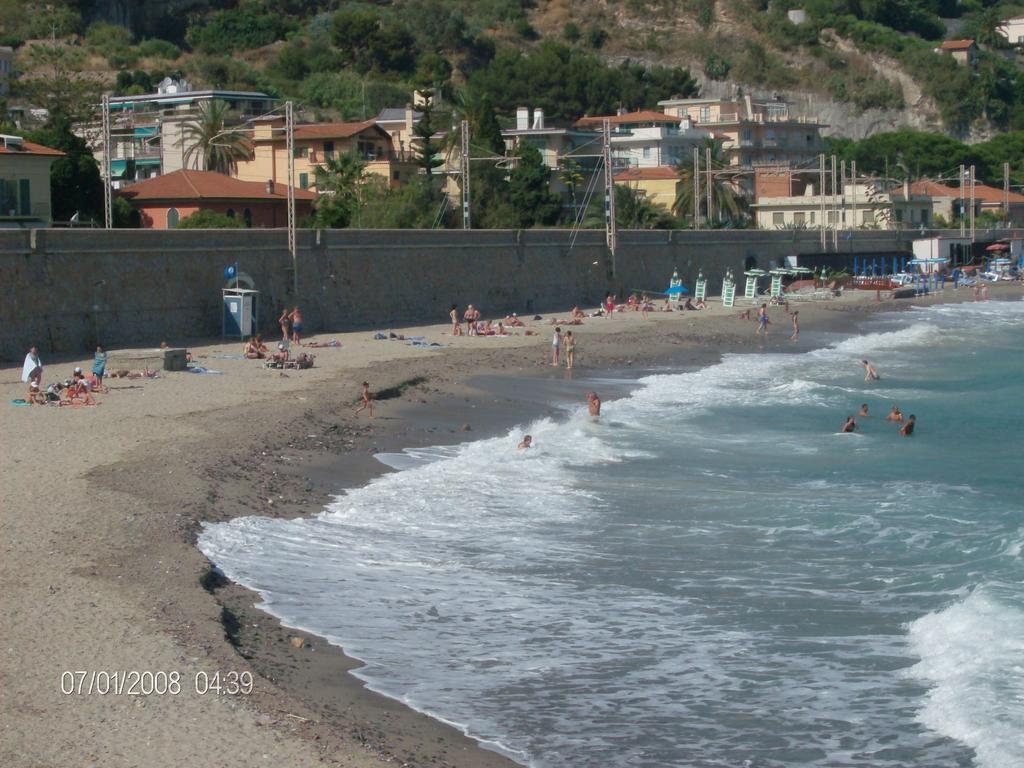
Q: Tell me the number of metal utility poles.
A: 13